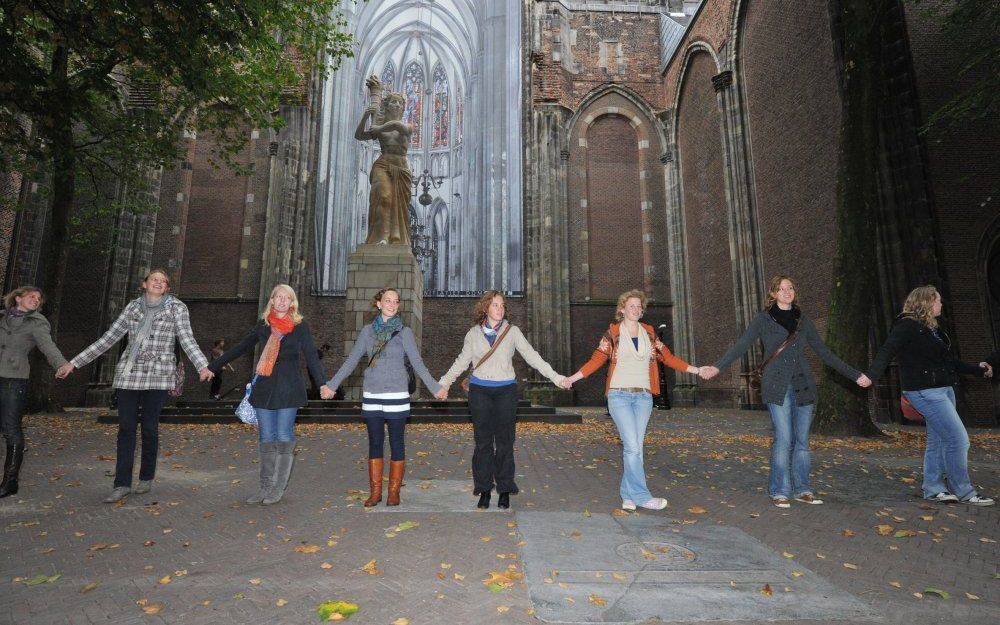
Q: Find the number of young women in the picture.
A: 8